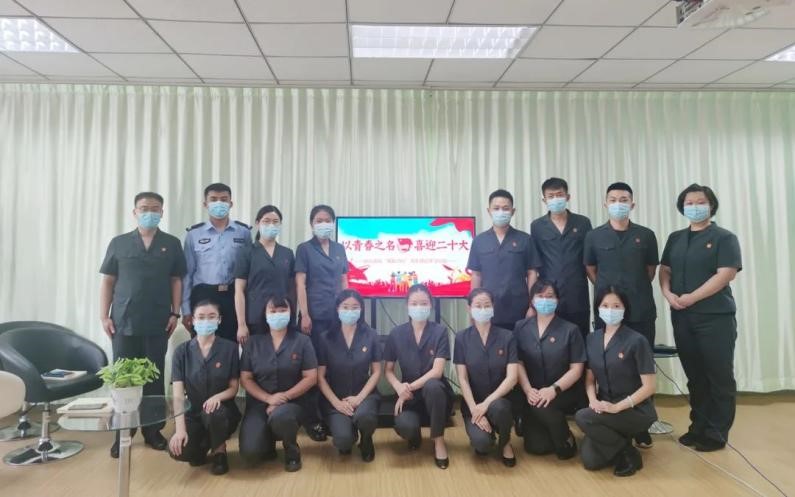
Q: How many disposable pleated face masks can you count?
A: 15